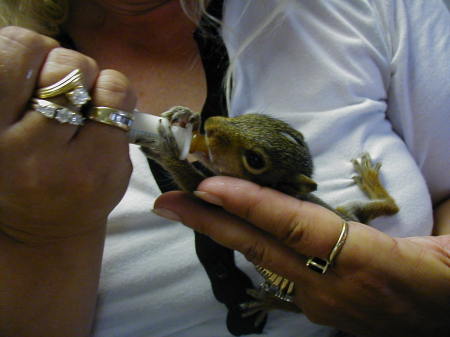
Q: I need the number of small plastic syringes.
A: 1